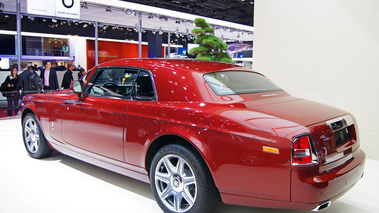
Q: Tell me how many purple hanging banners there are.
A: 0